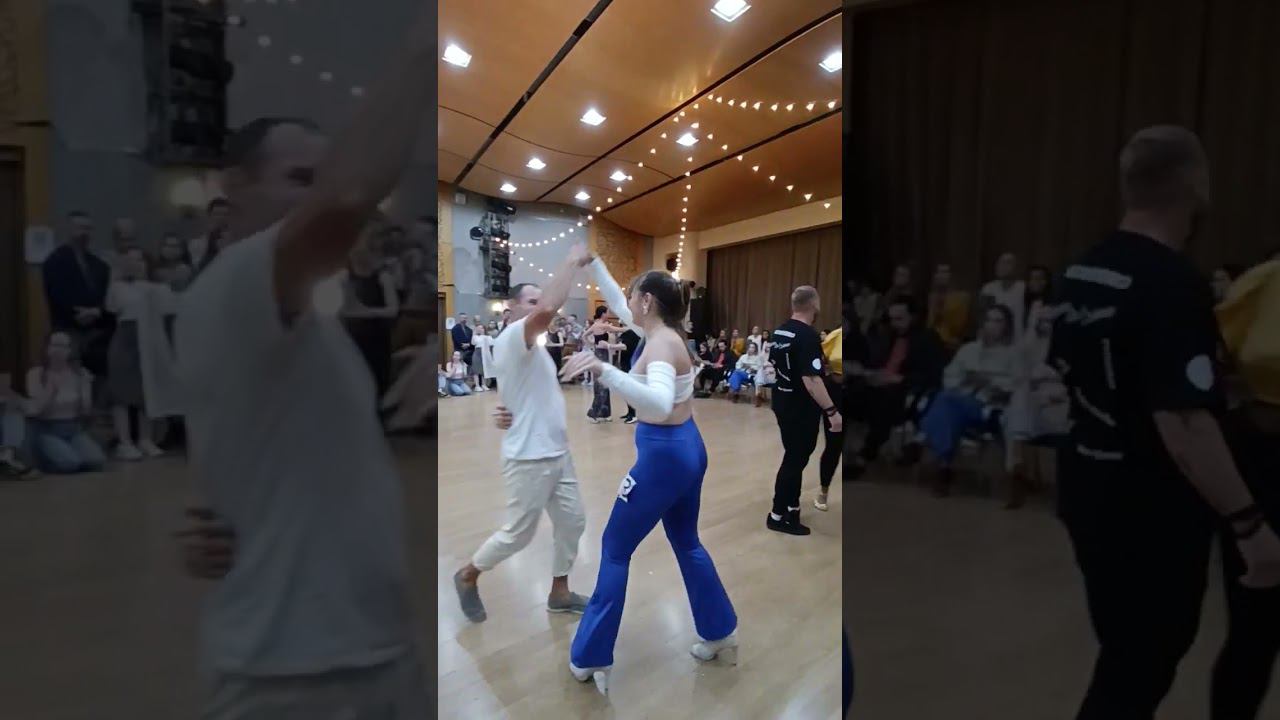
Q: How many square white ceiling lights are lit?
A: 9